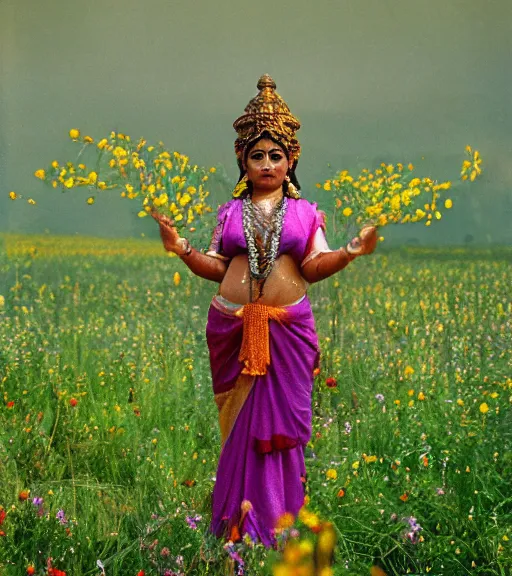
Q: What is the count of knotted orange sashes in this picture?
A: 1